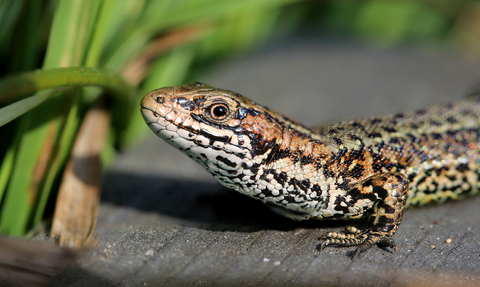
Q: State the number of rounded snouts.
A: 1